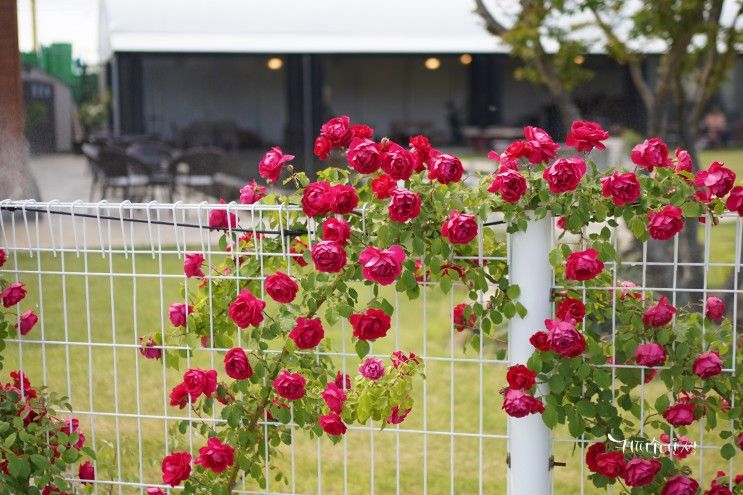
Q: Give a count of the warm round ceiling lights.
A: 4